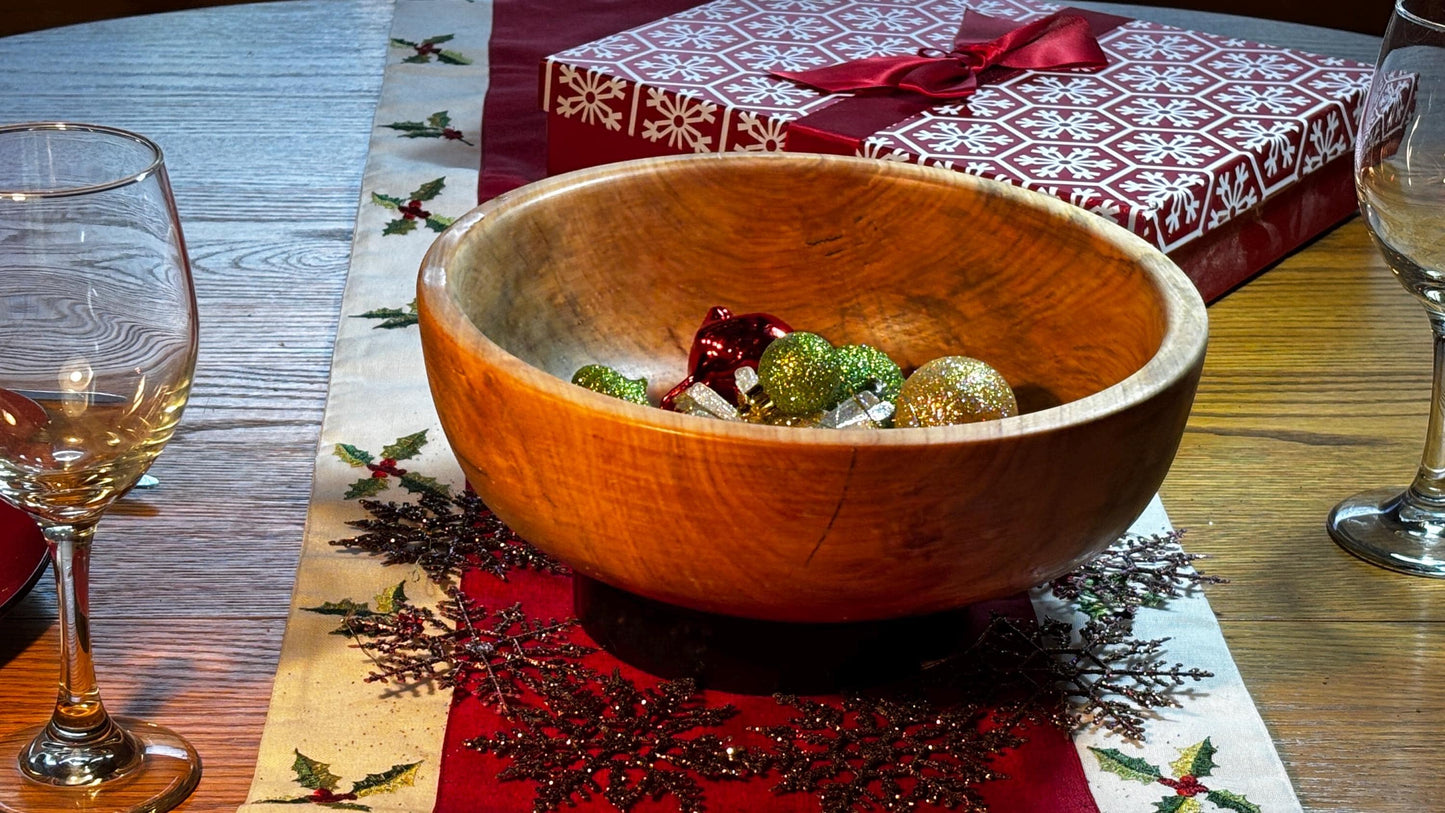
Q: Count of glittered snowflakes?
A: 6